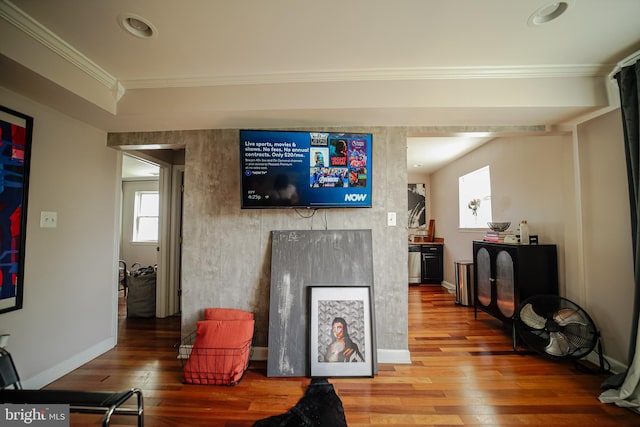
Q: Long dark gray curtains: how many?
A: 1